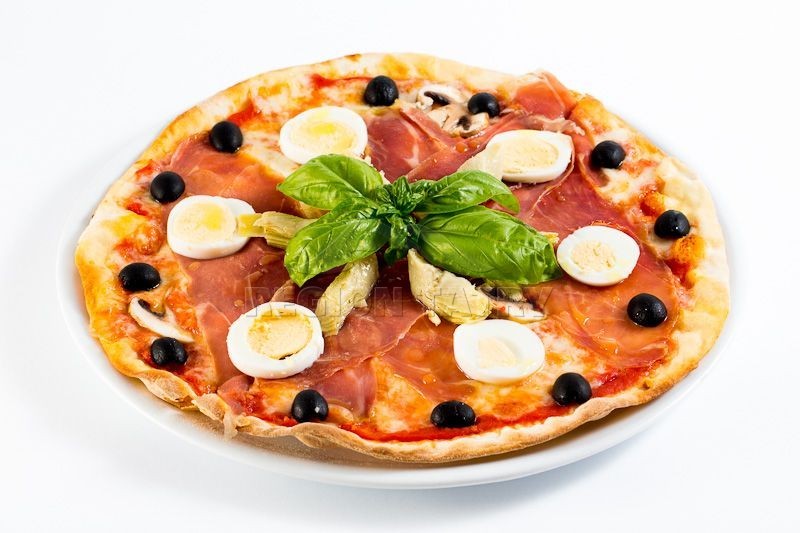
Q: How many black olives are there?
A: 12